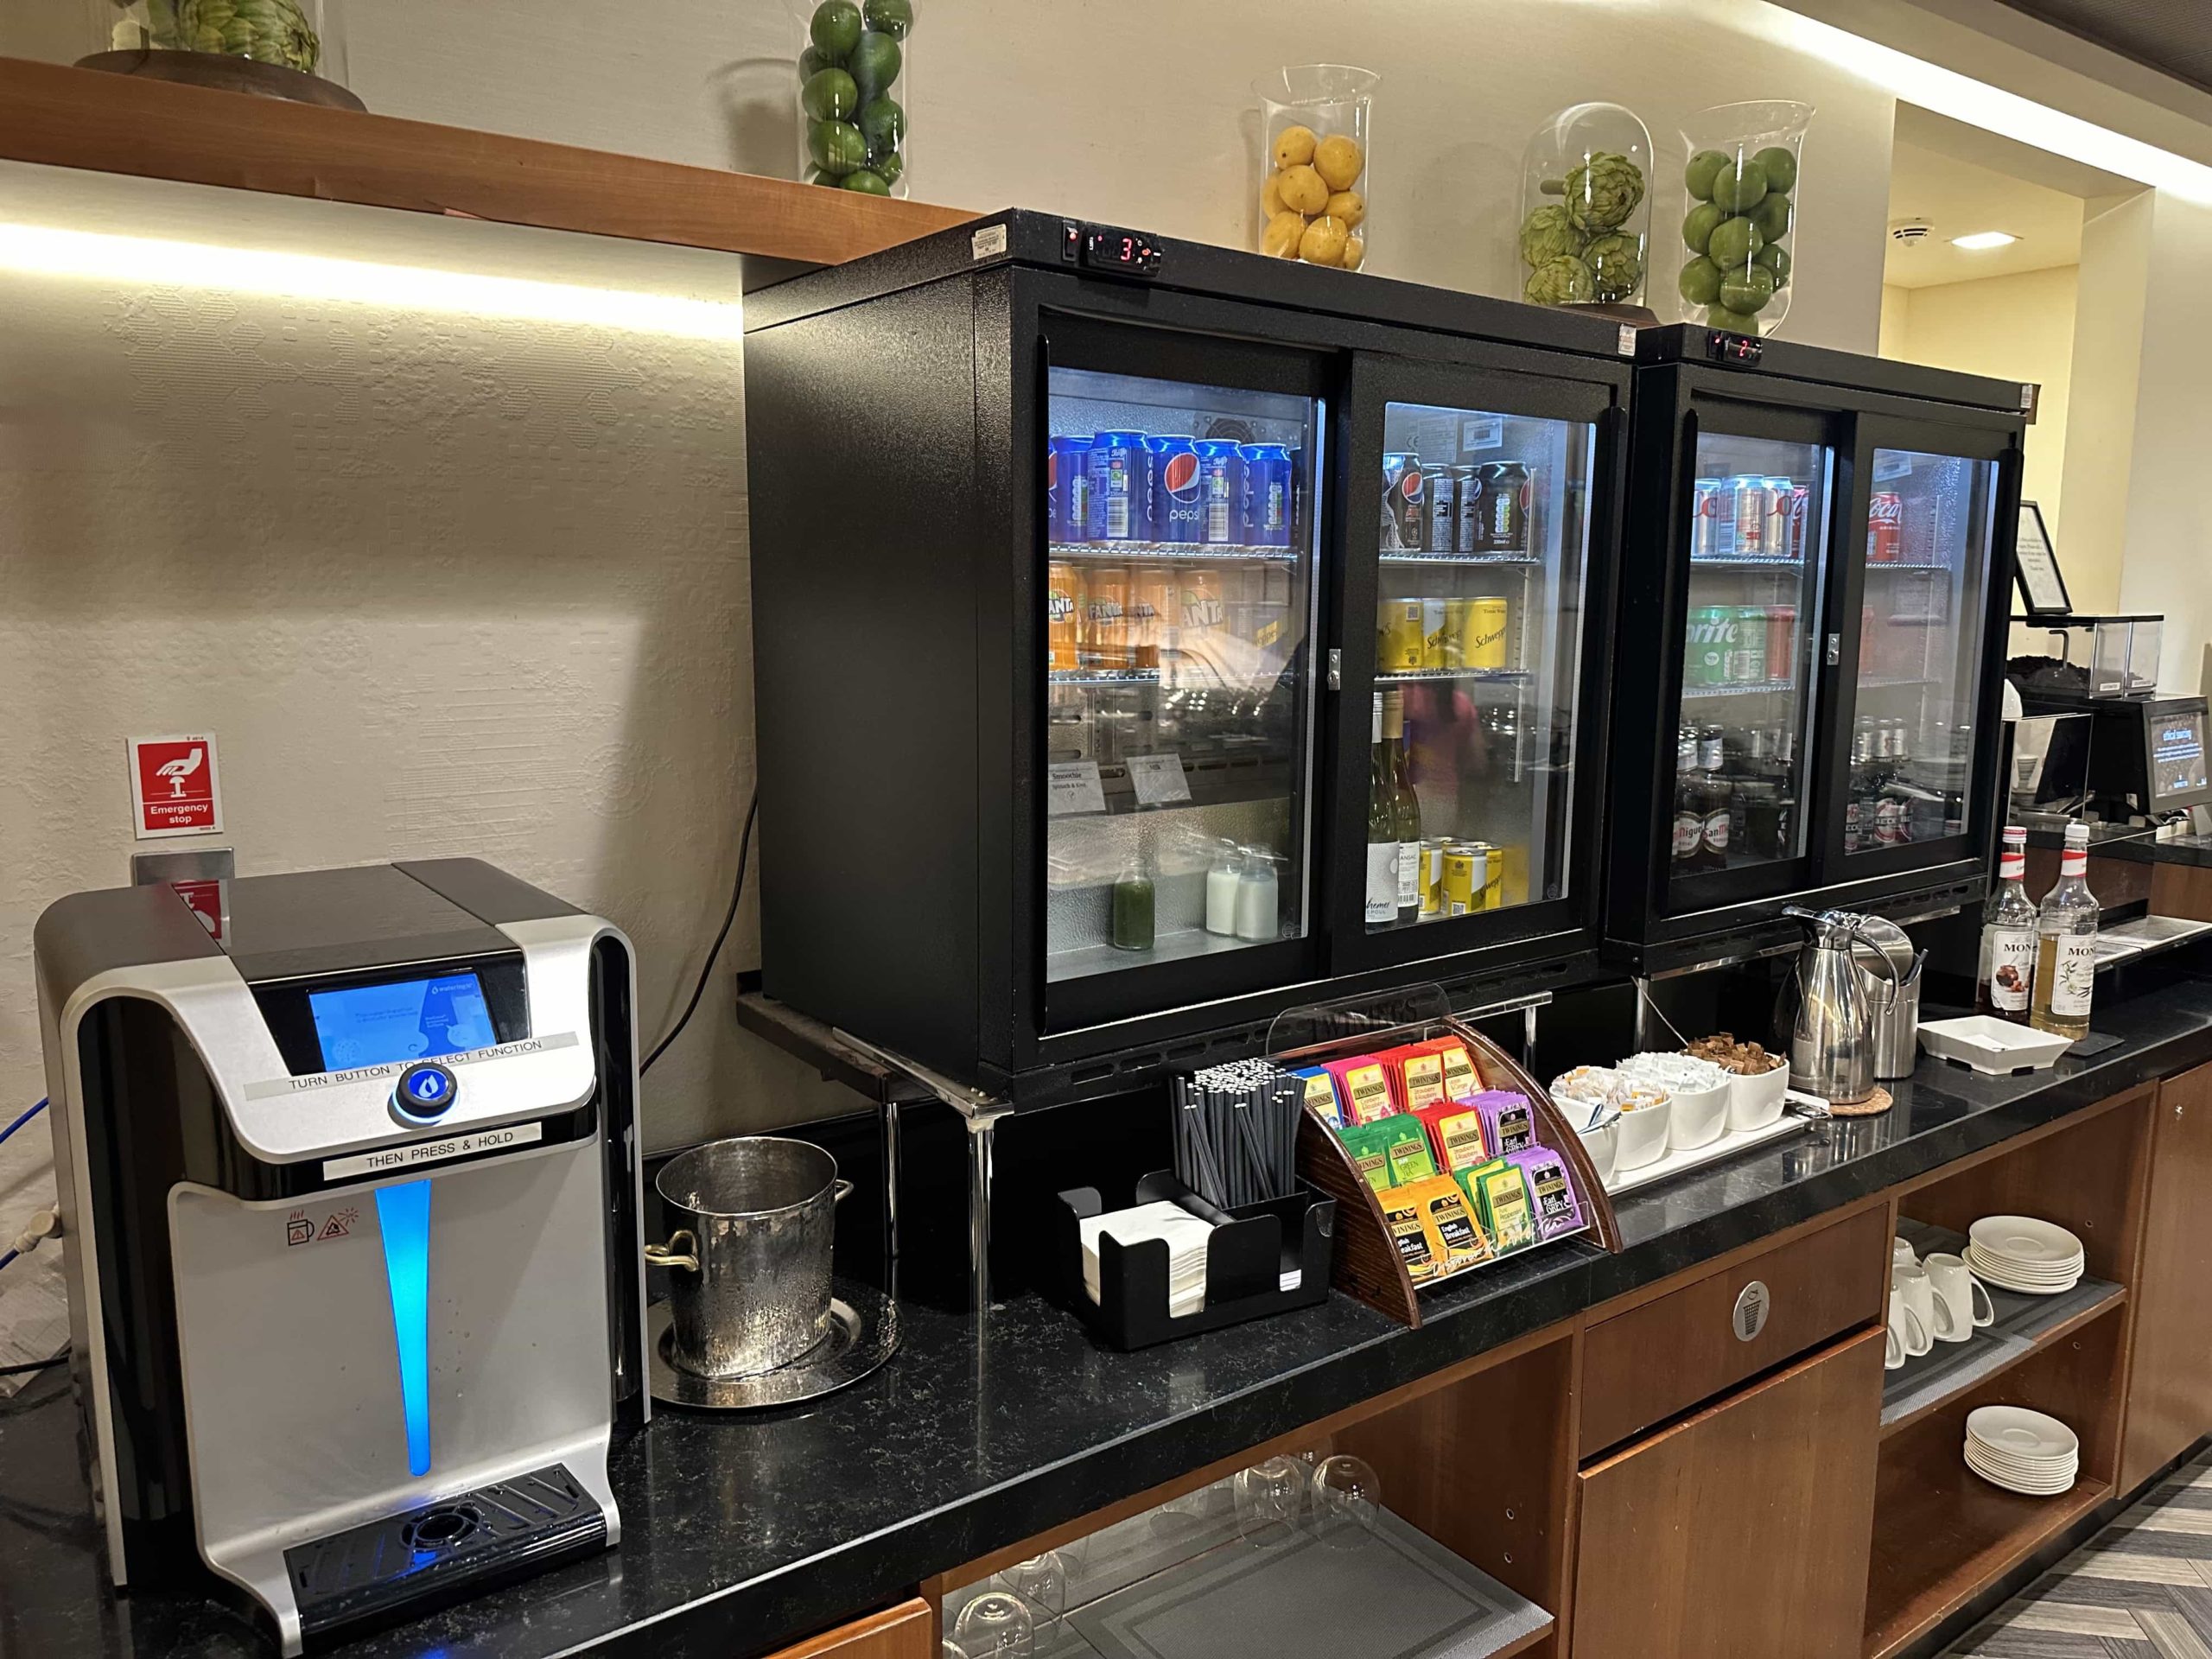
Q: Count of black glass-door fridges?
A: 2